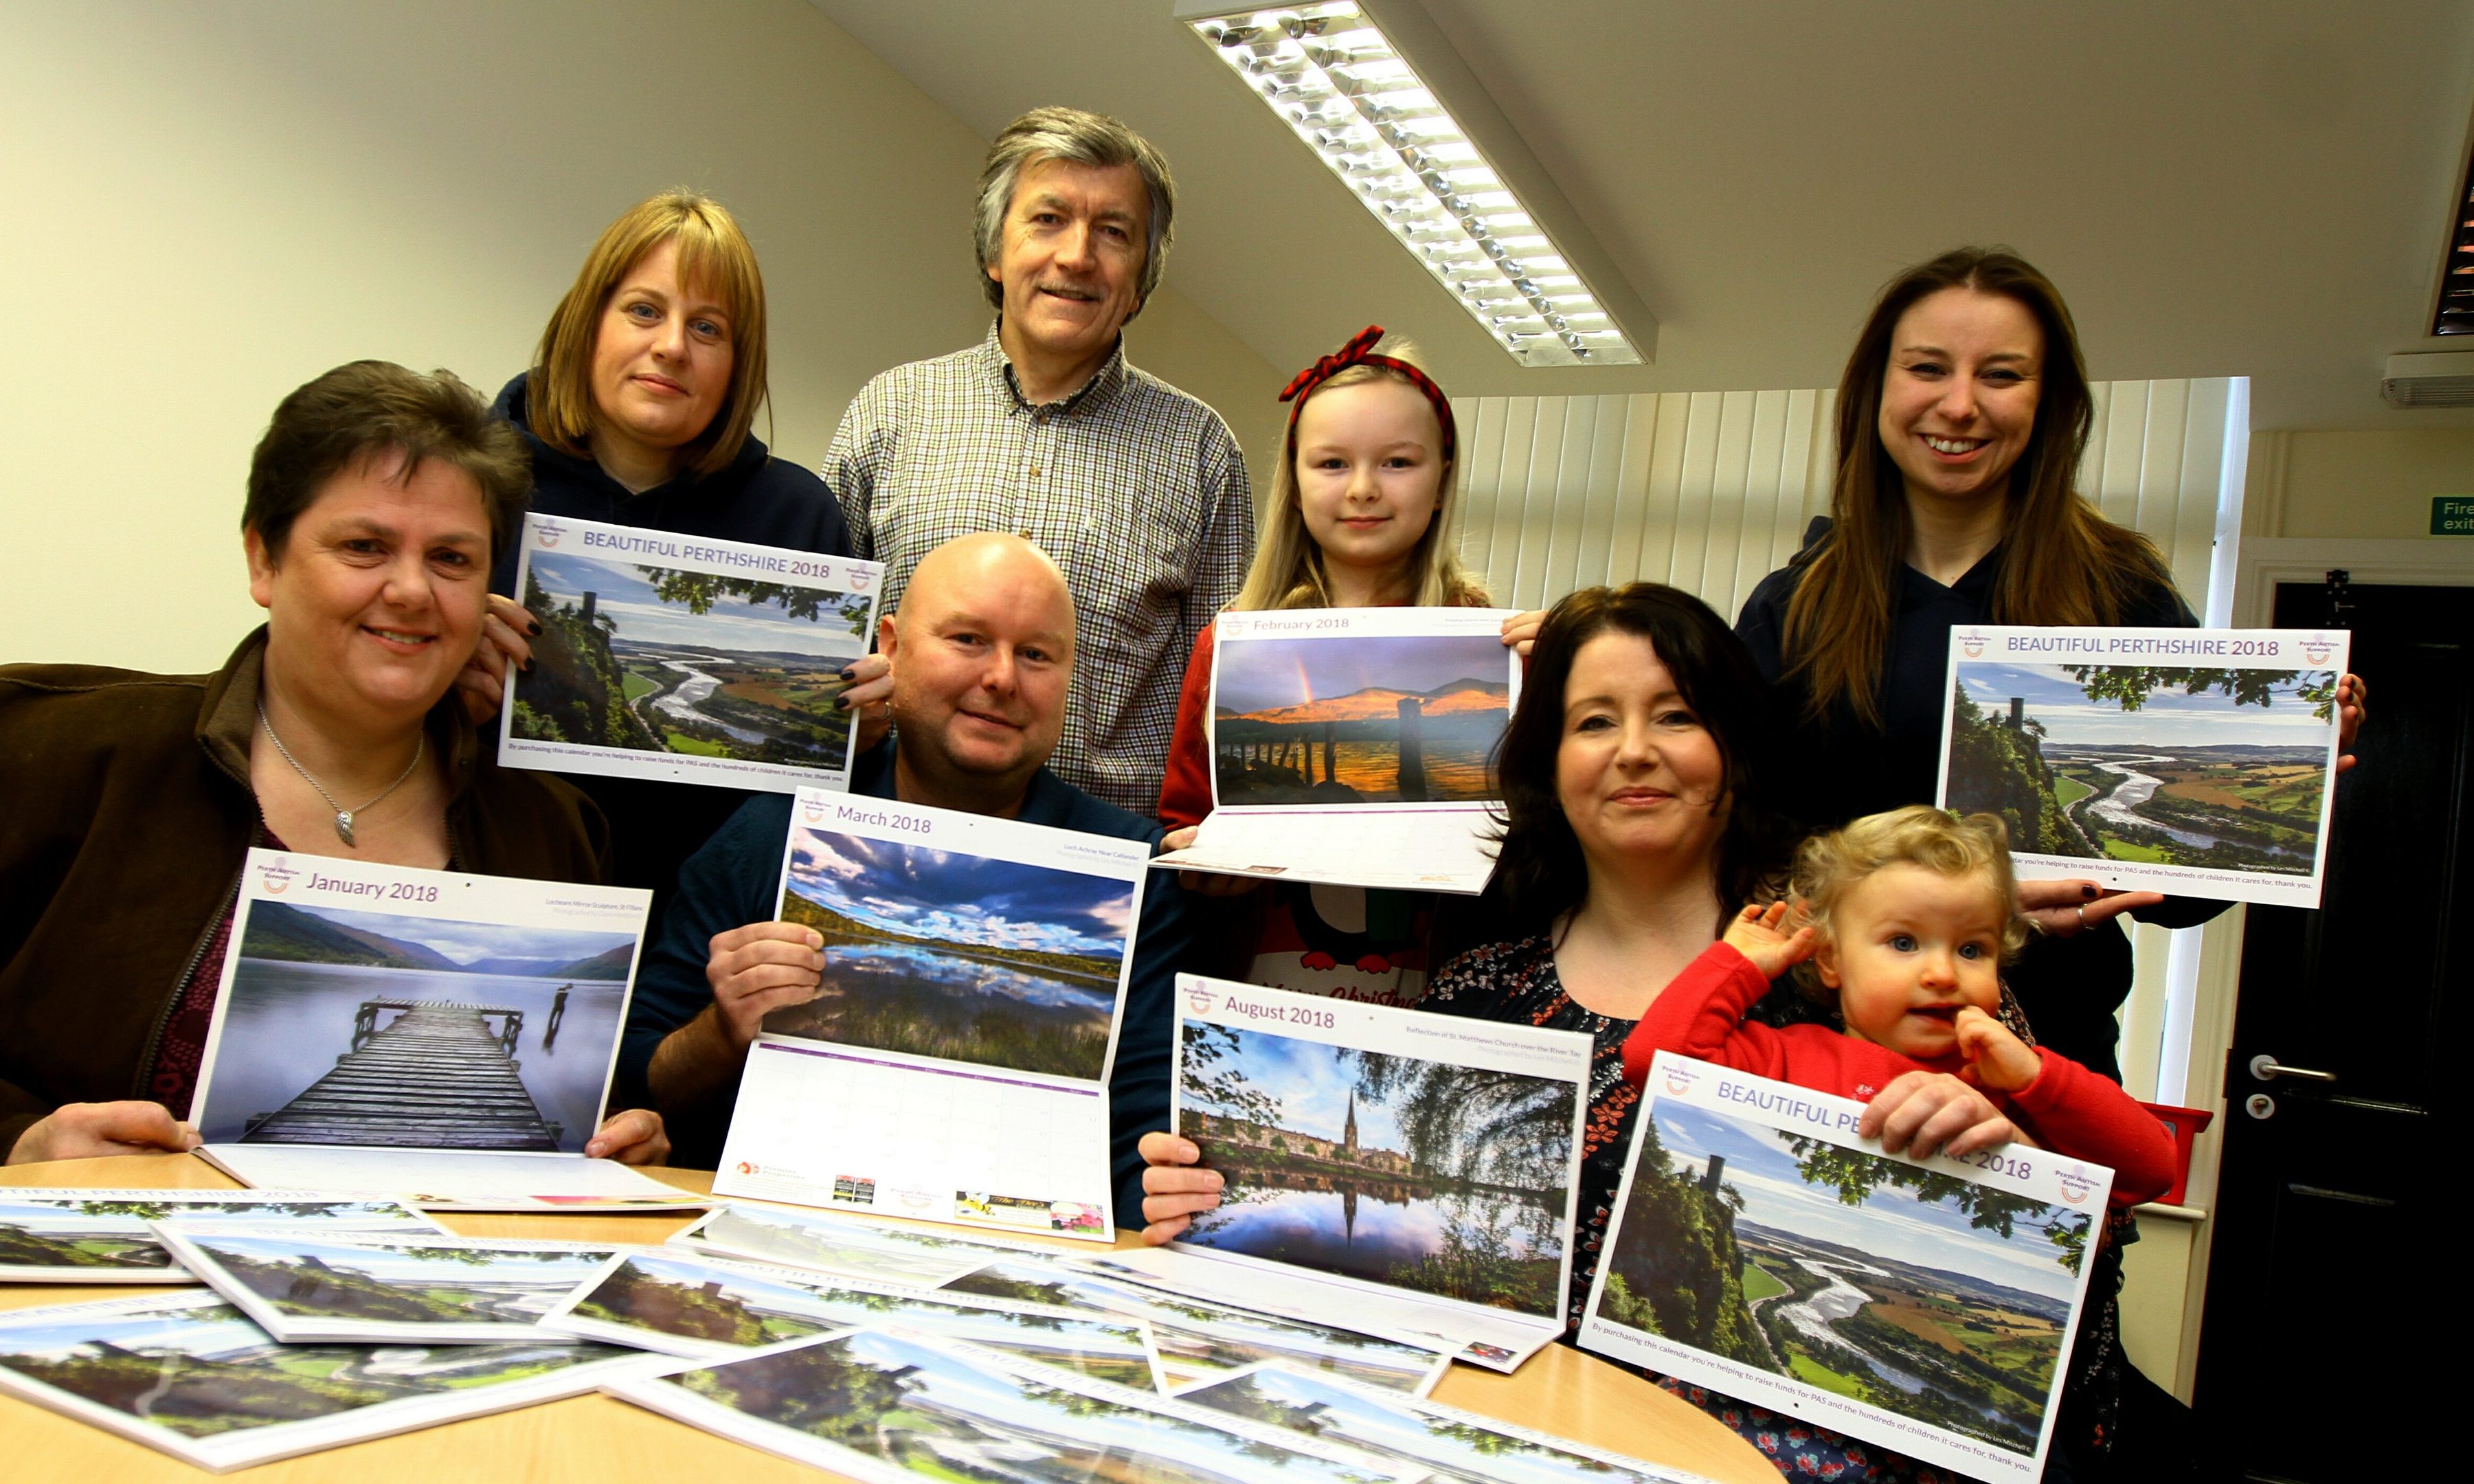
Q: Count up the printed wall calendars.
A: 15